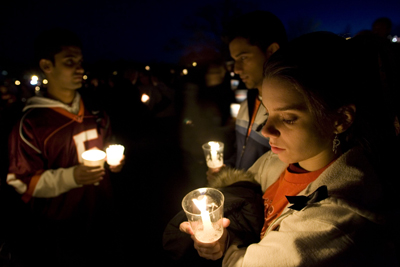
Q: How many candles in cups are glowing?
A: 4